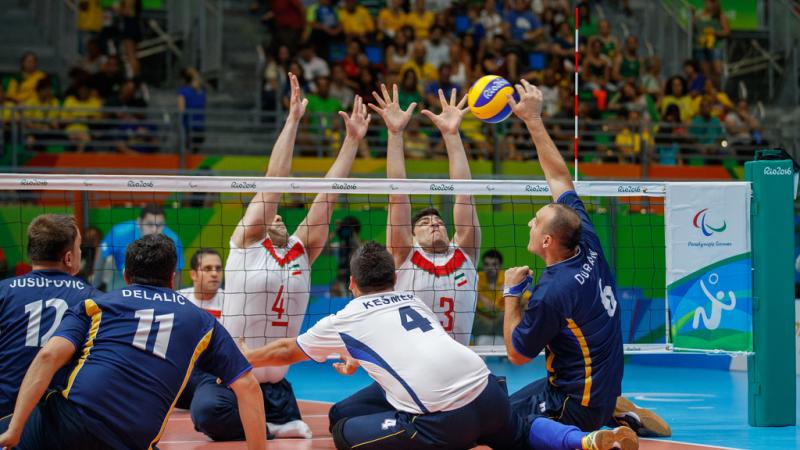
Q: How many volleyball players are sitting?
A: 7